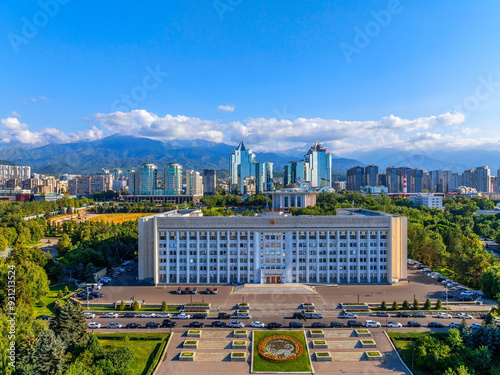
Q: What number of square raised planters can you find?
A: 12